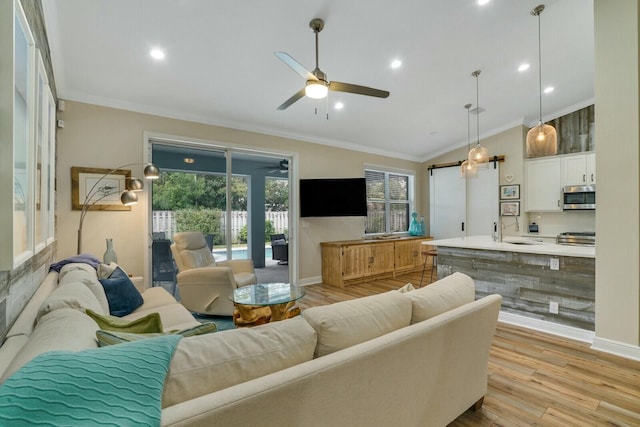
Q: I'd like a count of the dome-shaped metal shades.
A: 3